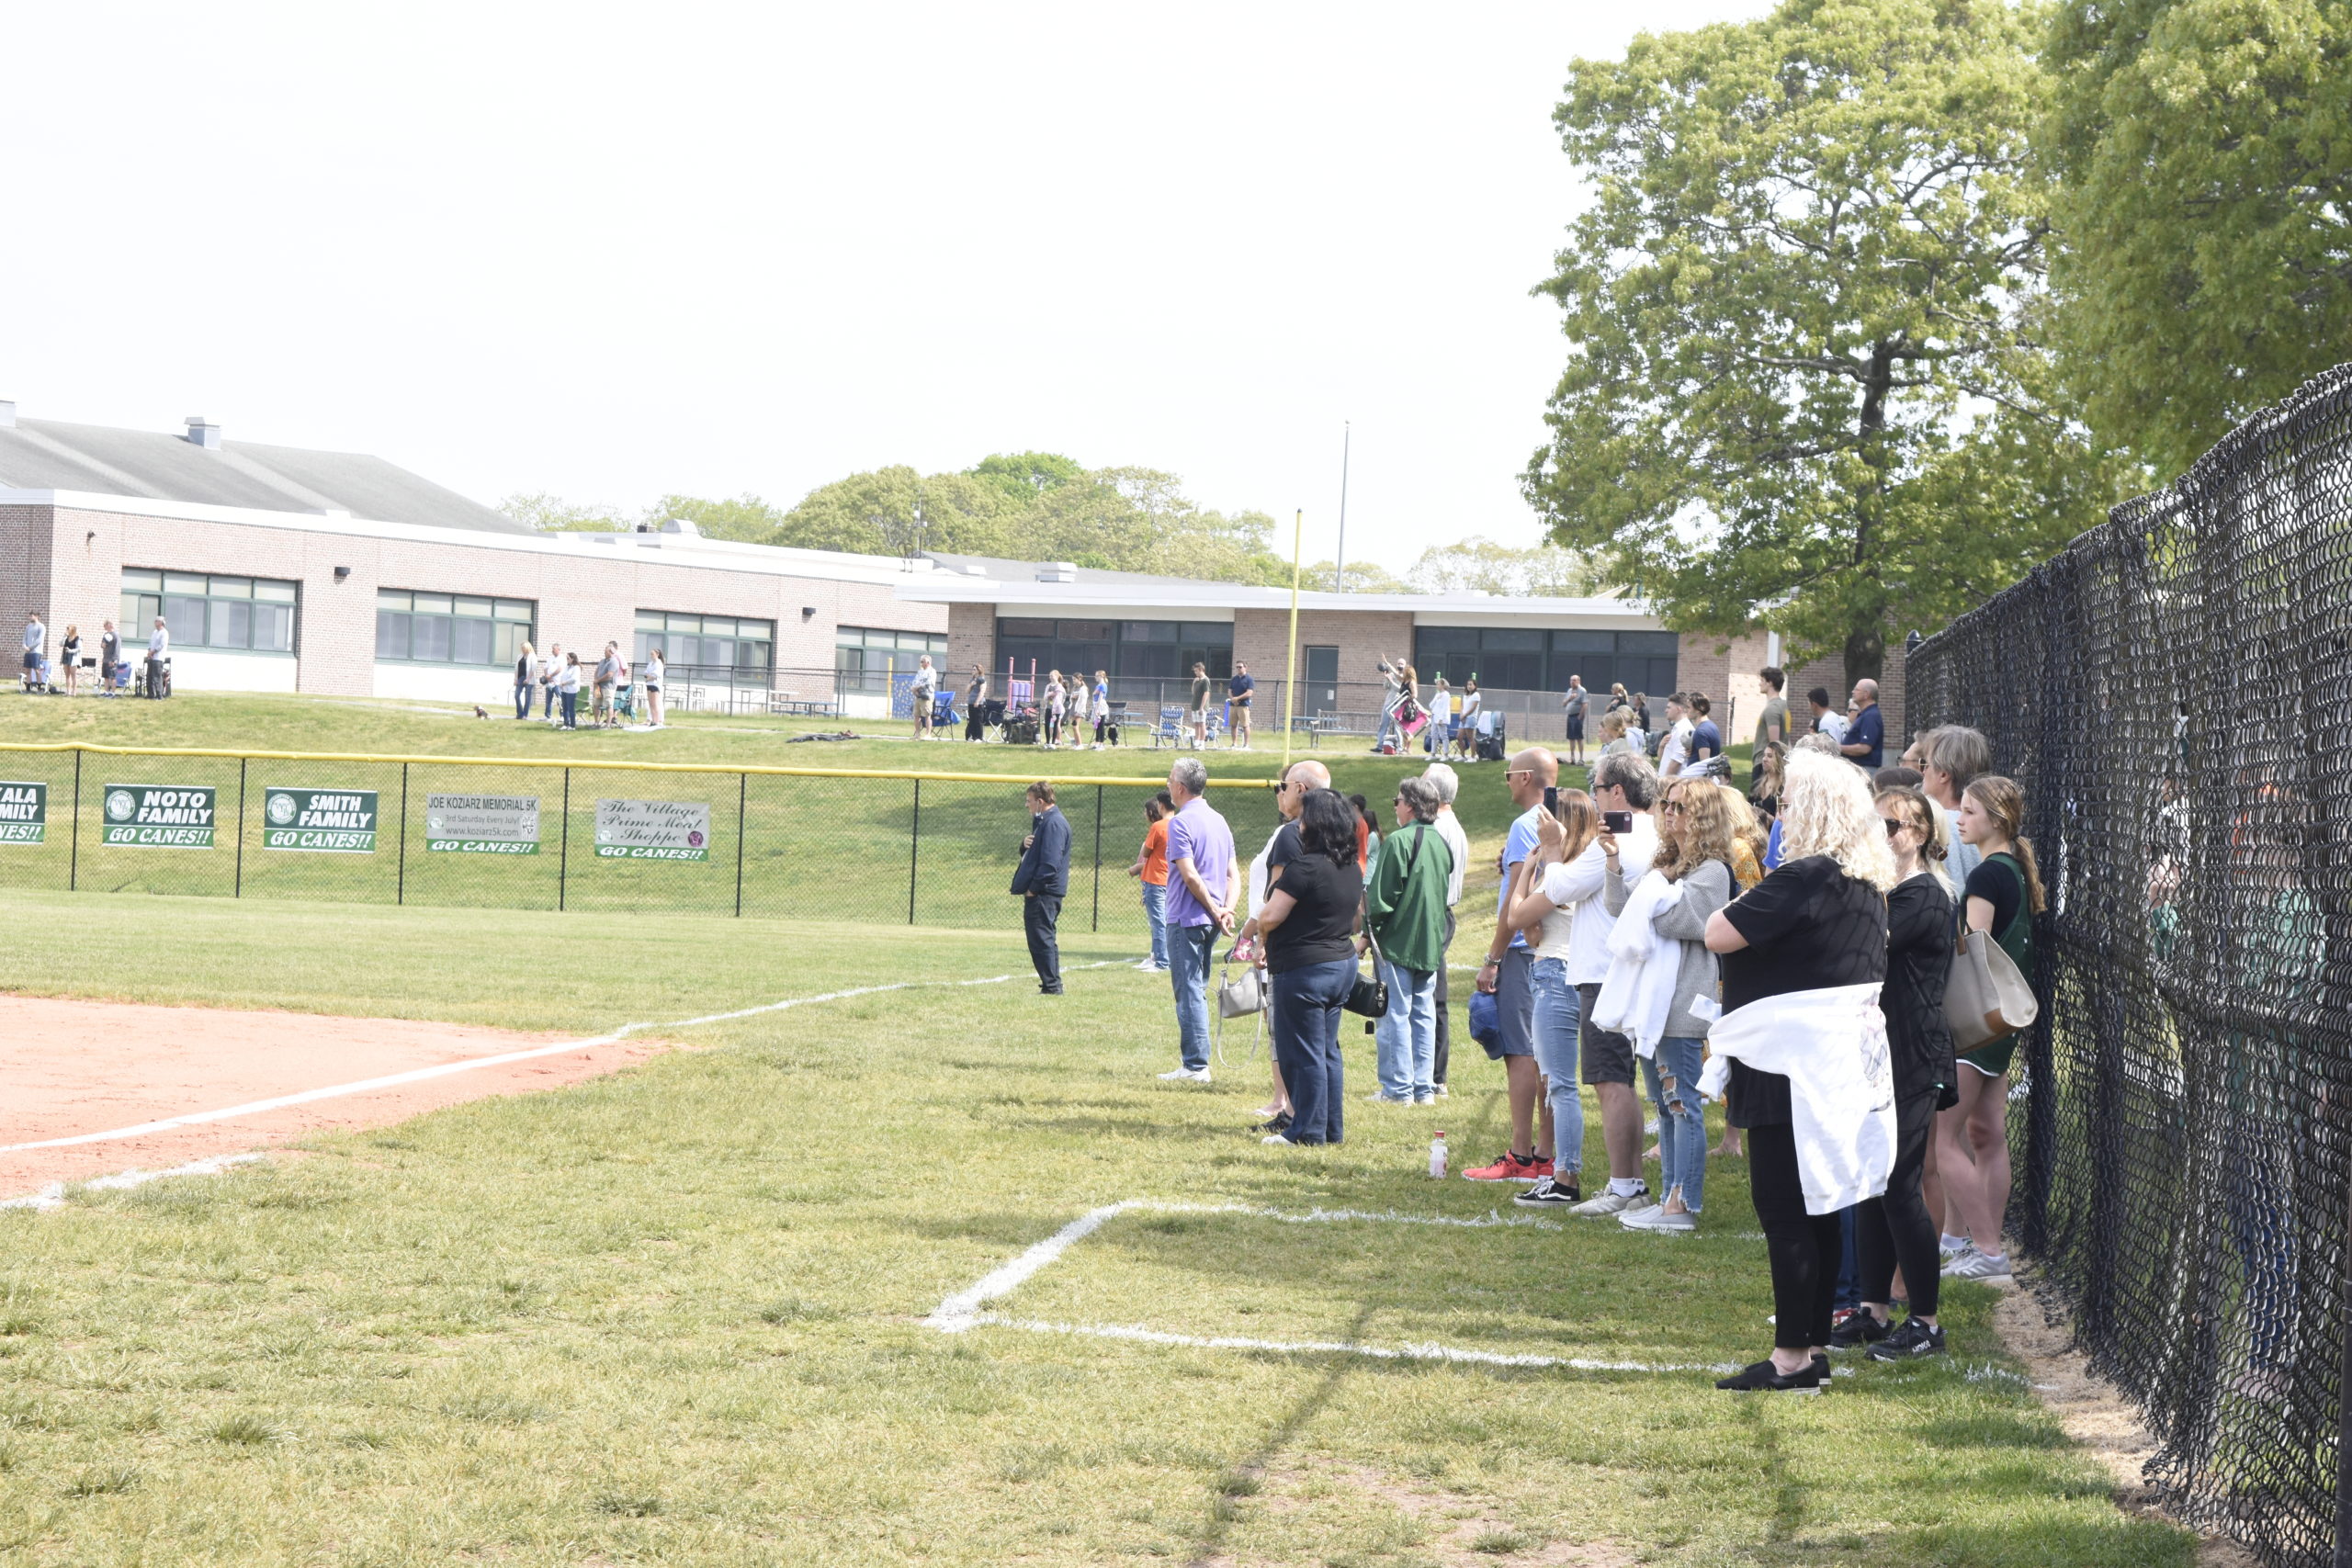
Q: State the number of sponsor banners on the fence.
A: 5